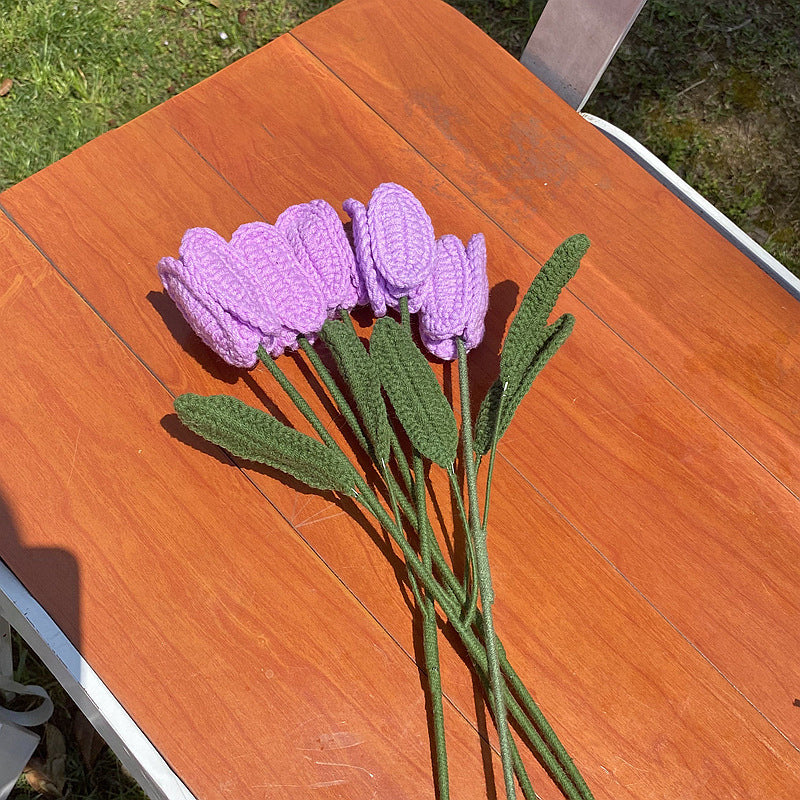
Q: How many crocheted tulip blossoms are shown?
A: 5